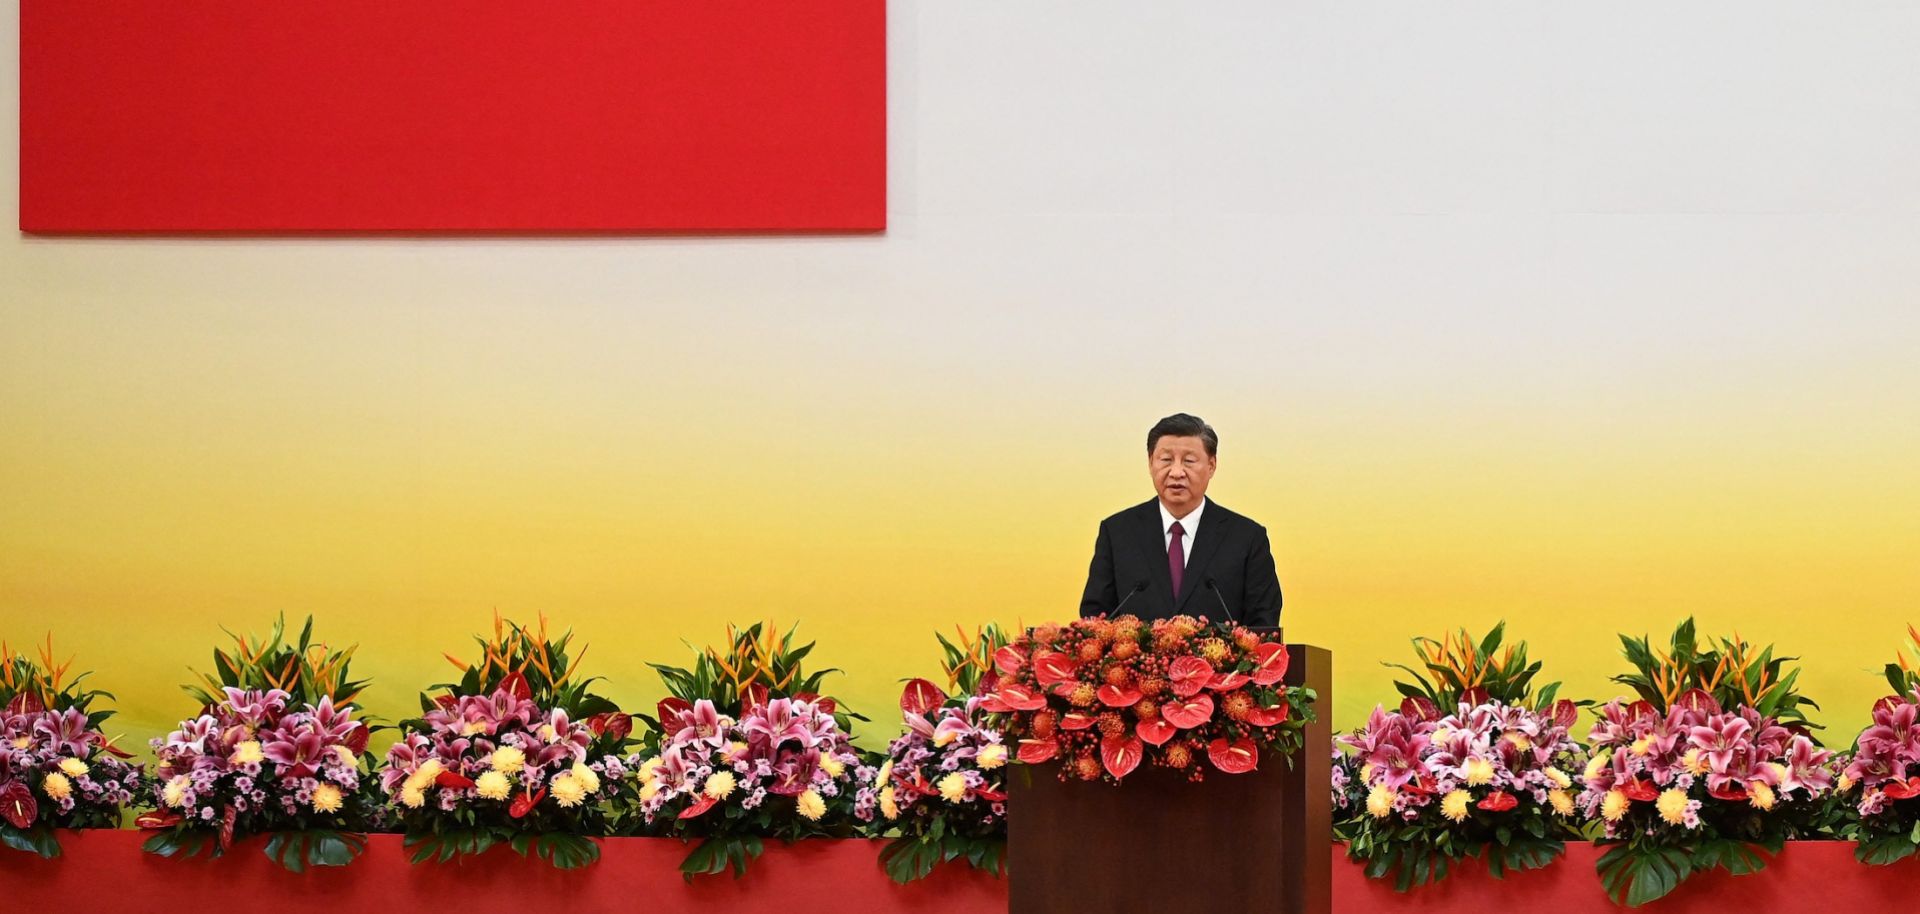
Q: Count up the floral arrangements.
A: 9